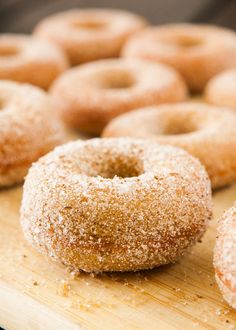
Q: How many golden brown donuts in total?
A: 9